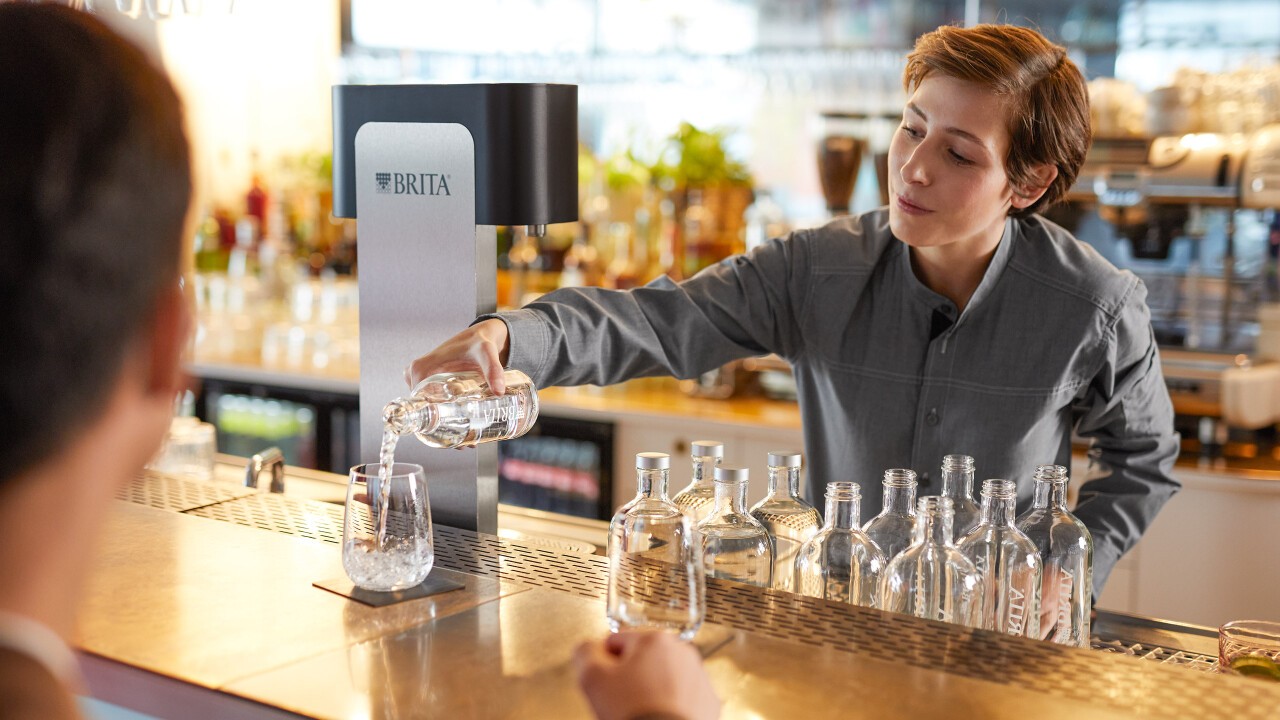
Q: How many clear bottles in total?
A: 11